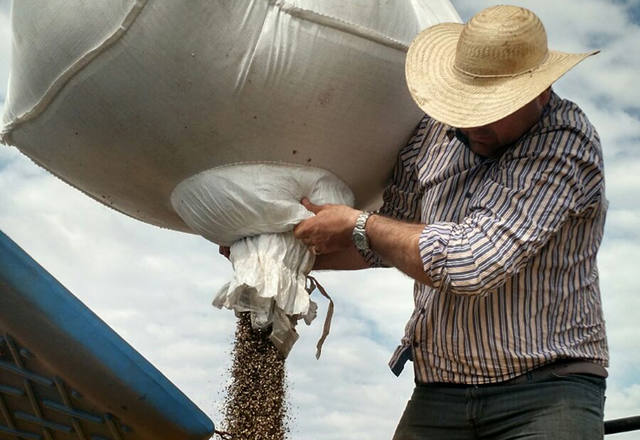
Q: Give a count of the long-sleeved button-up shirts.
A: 1